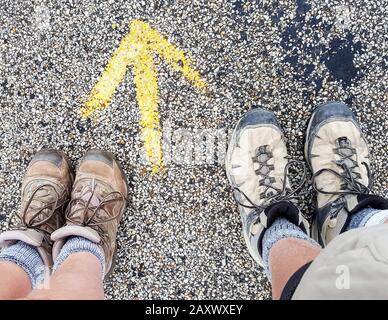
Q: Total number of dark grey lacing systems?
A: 2